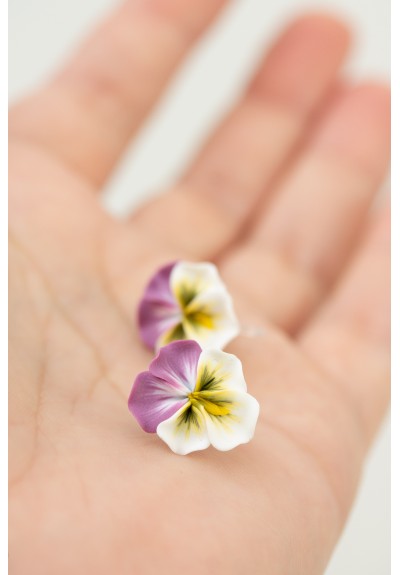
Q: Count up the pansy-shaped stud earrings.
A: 2